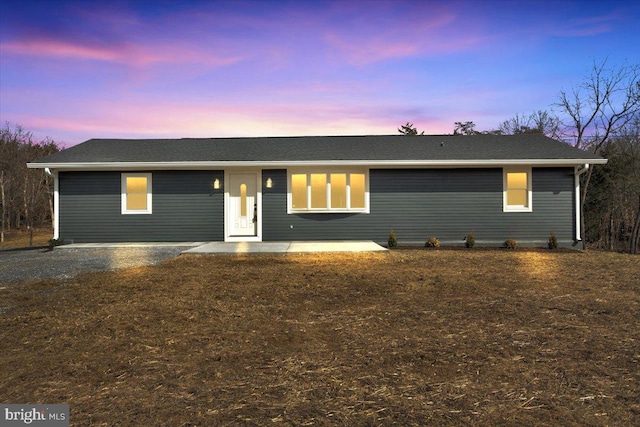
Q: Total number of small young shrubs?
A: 5